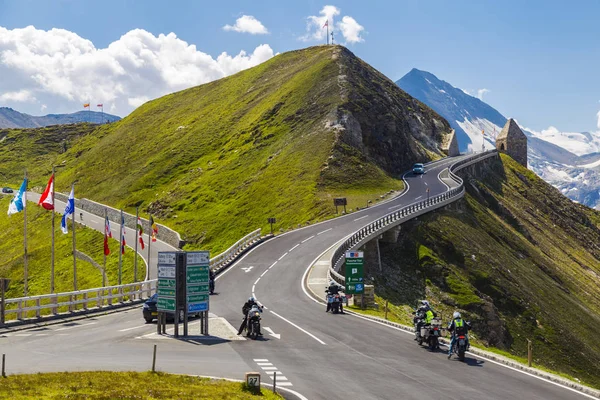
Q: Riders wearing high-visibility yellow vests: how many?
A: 2